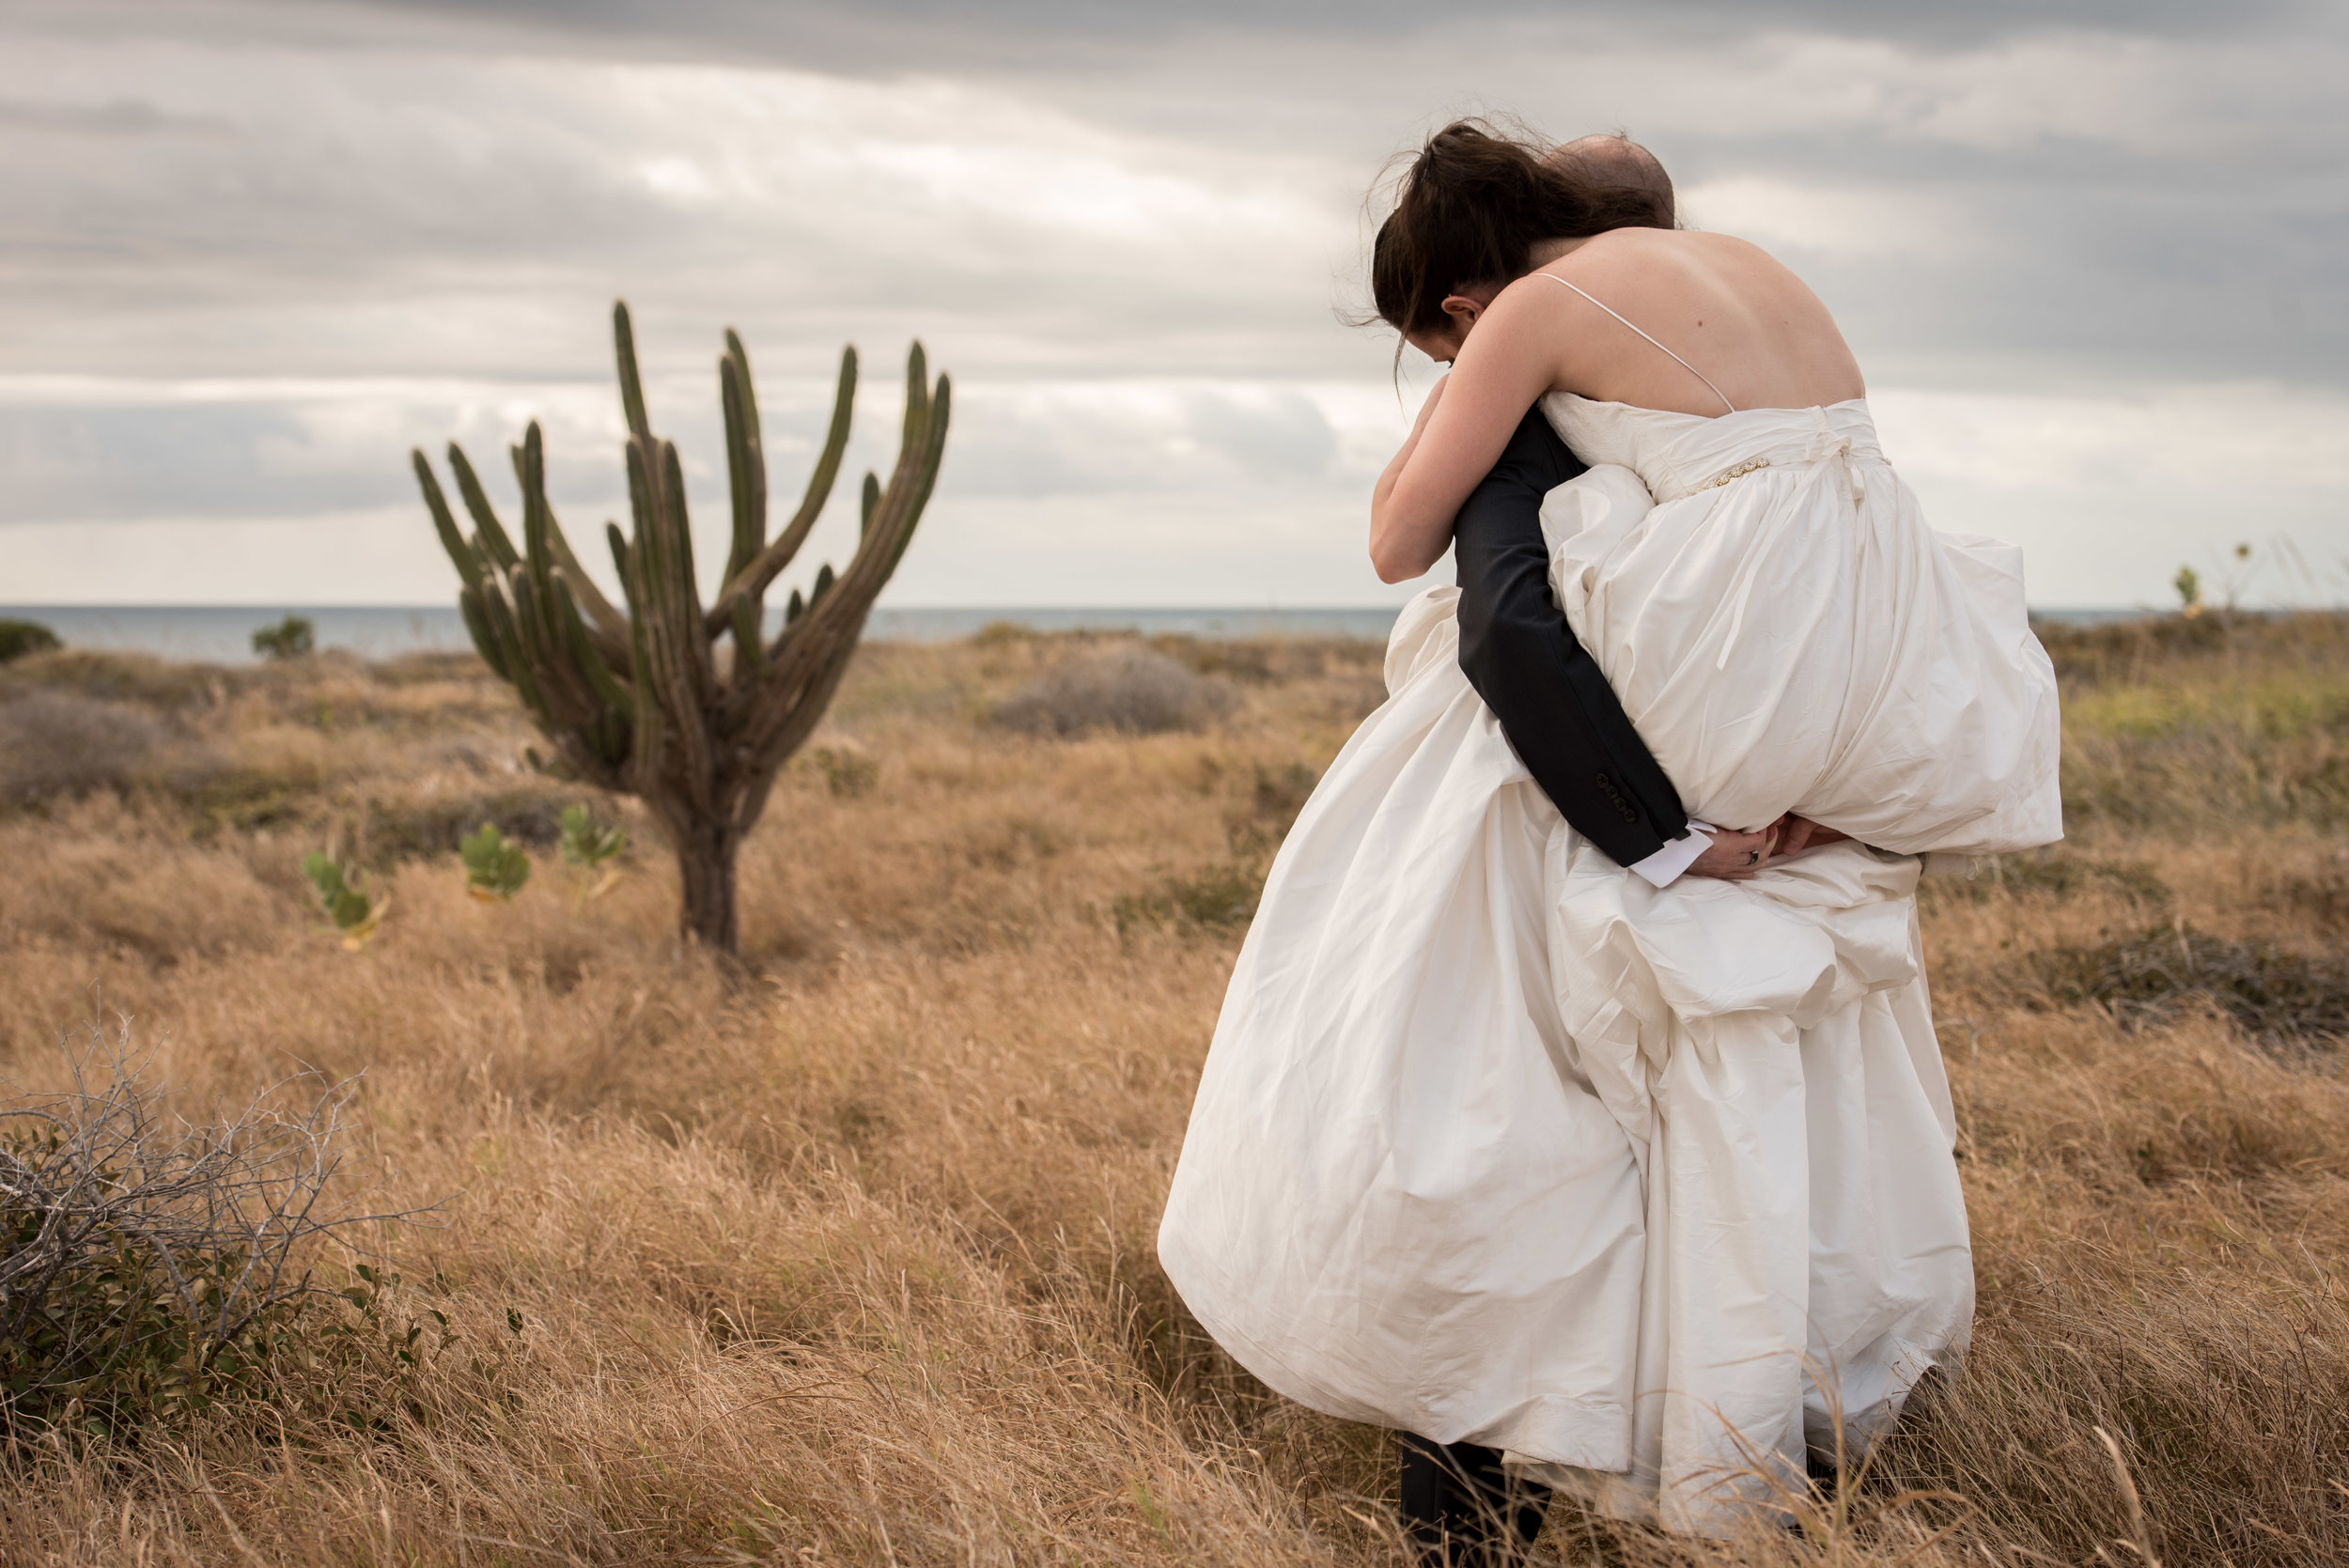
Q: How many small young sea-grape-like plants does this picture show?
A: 3